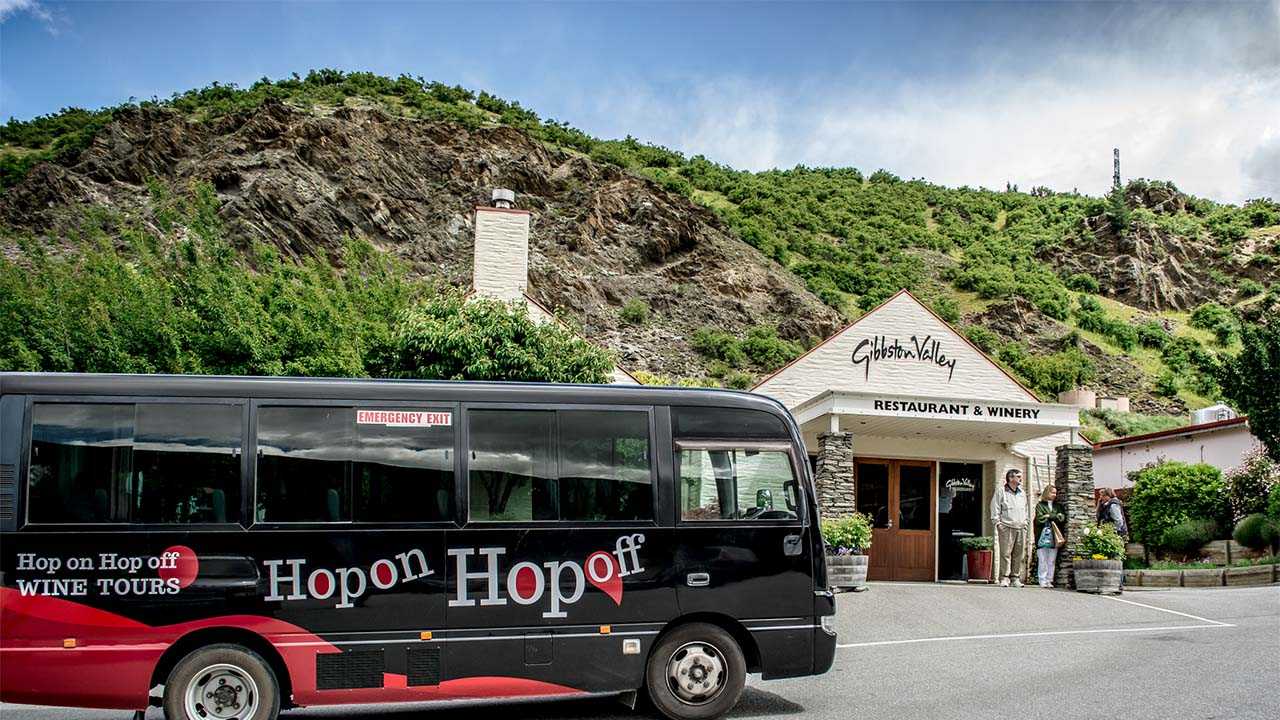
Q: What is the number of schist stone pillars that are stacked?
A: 2